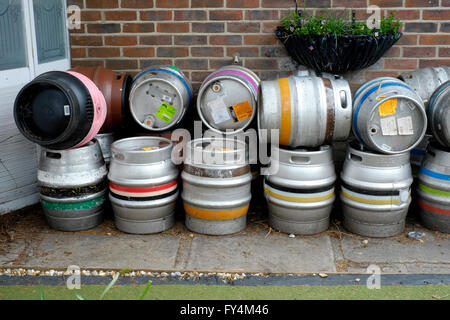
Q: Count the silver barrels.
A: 12